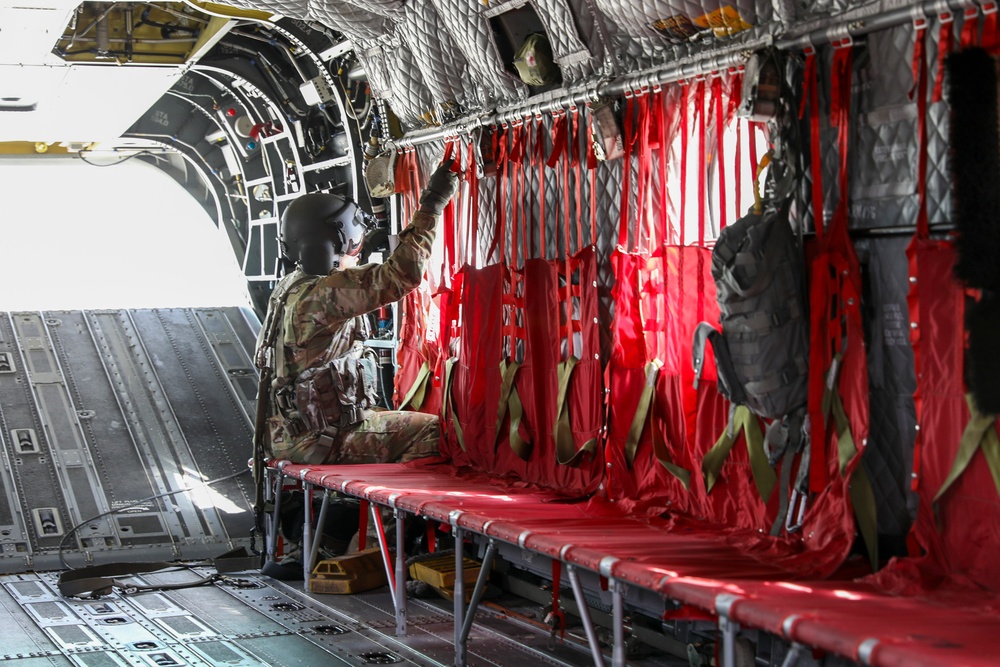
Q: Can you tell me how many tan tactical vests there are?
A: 1